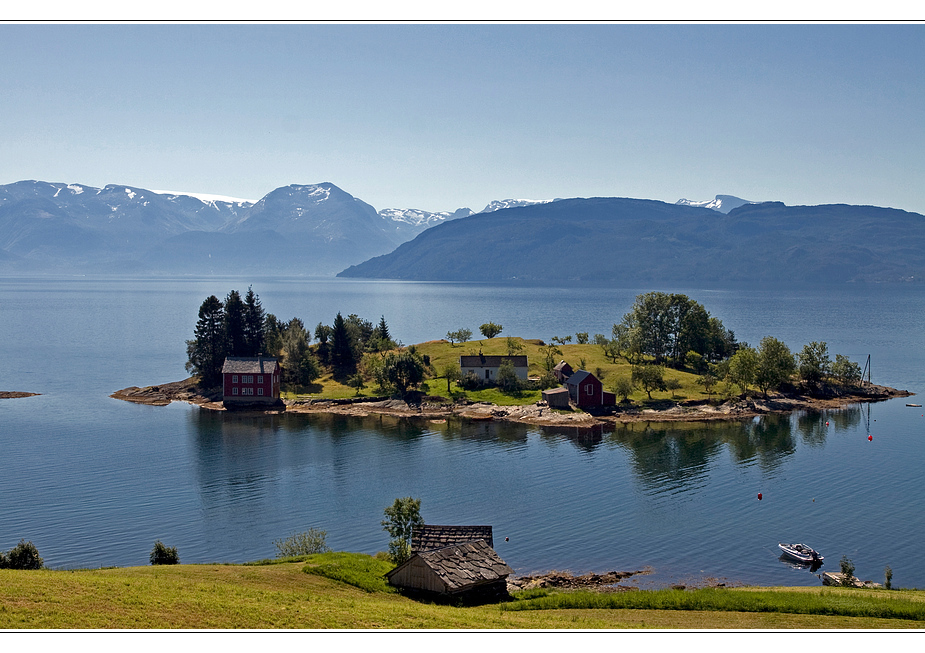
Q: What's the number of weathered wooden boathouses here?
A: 2